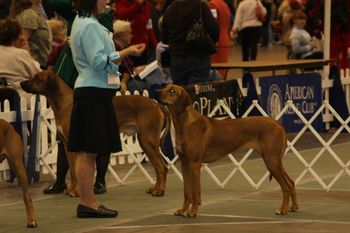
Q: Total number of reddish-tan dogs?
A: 3